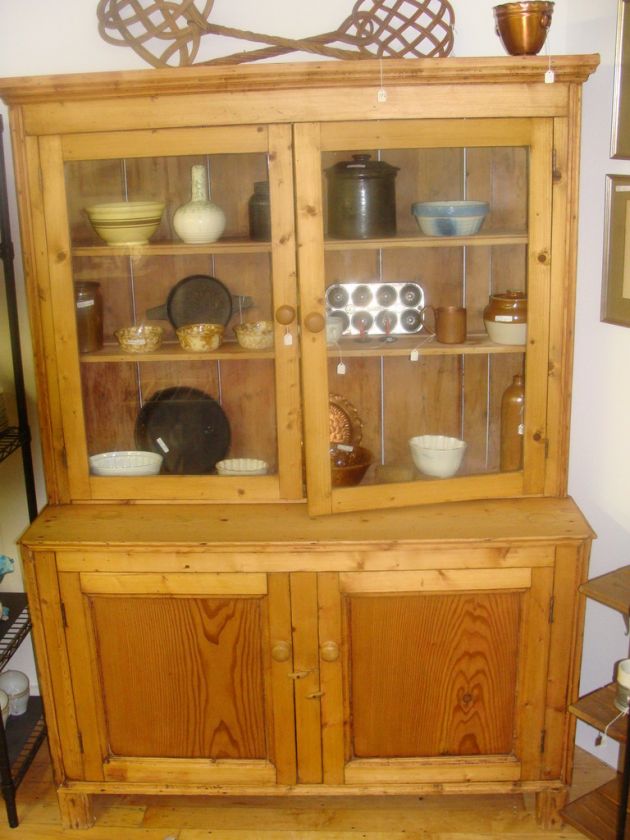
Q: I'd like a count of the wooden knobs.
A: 4